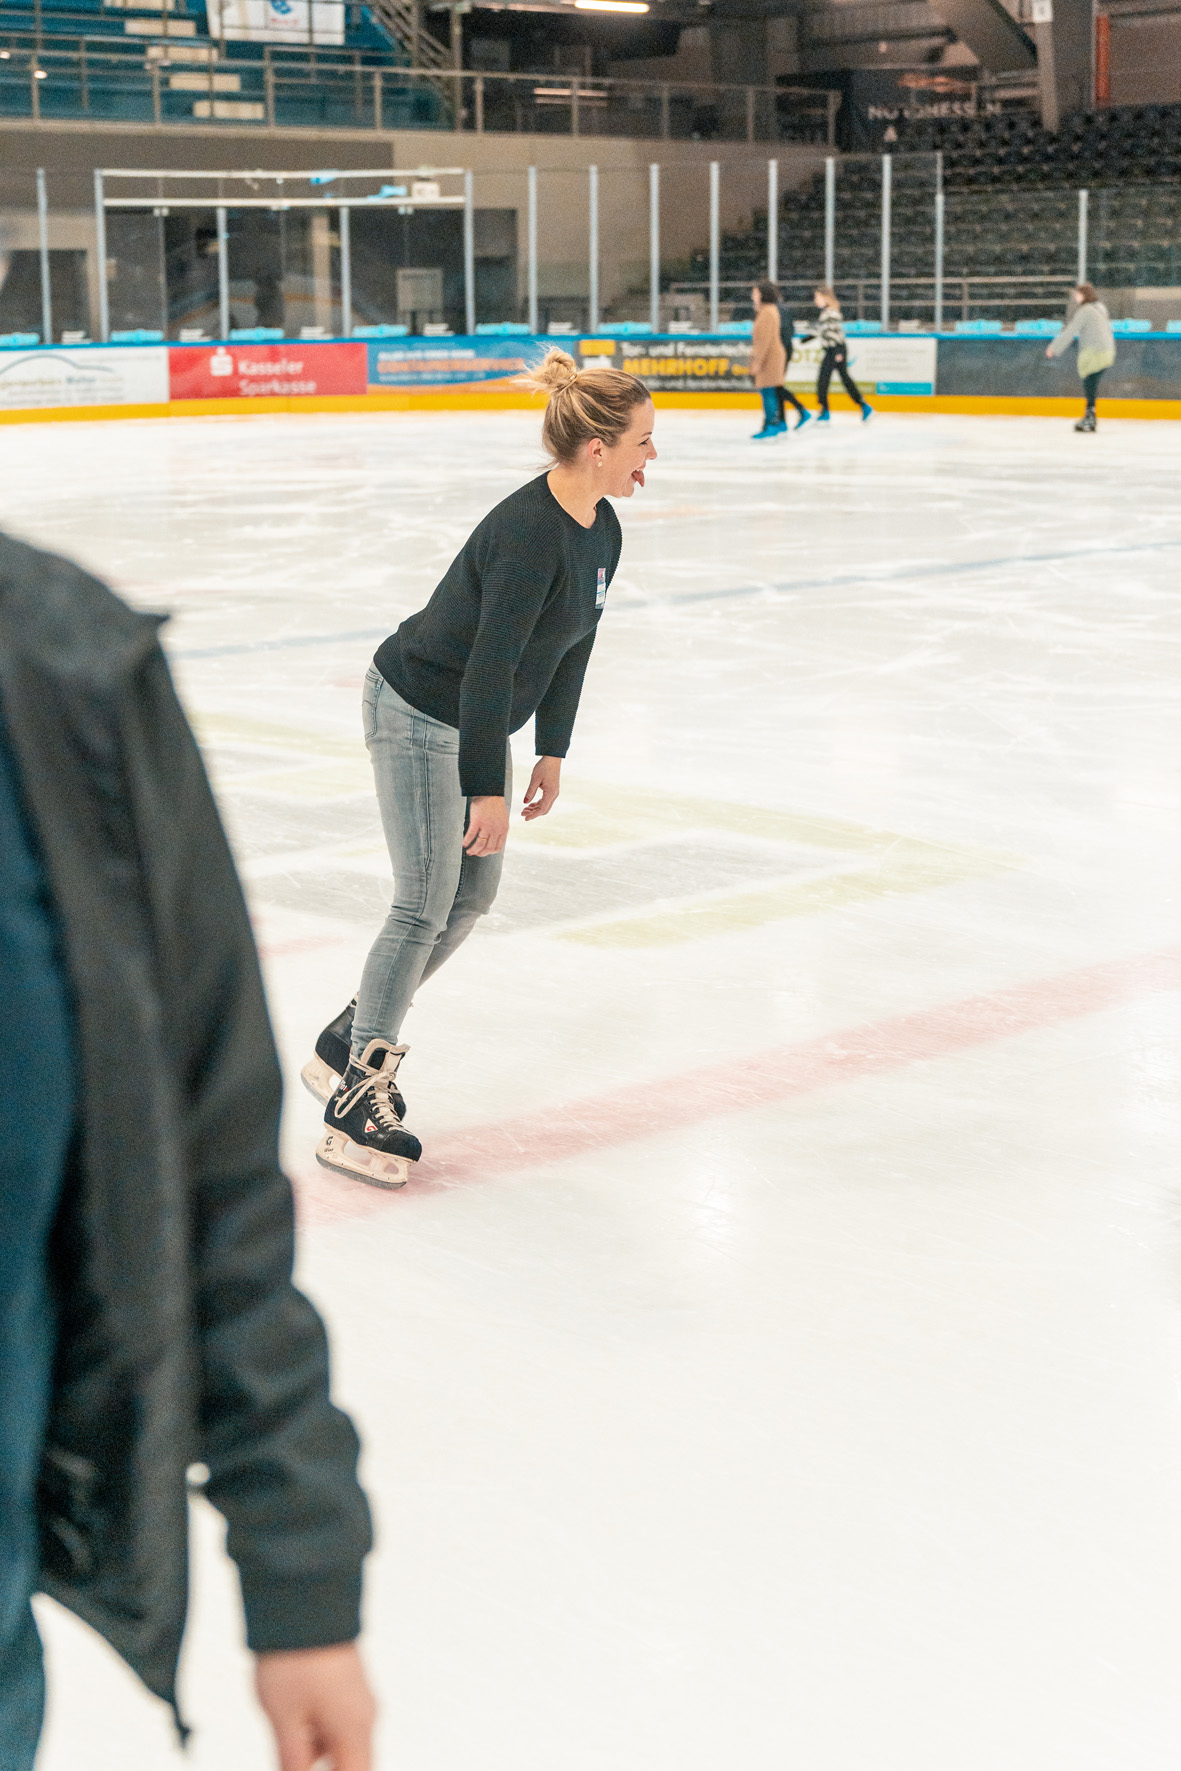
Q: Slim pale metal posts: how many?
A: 14